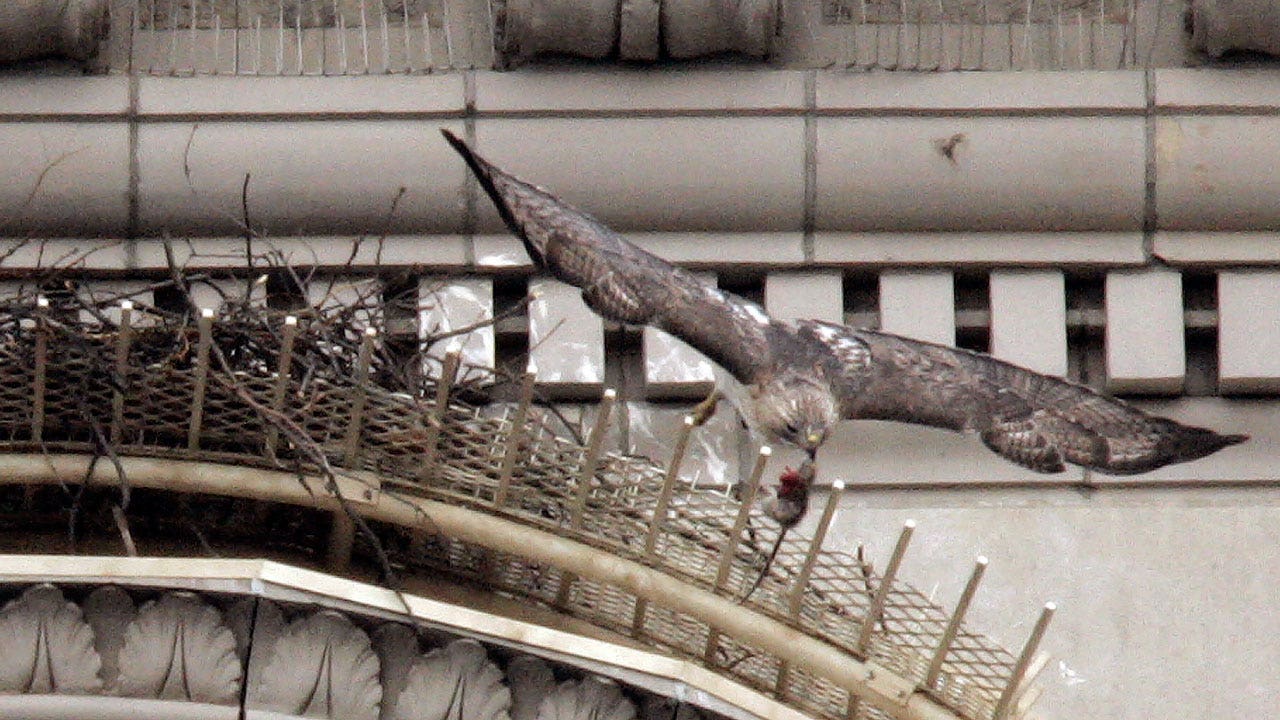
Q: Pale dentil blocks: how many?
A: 12